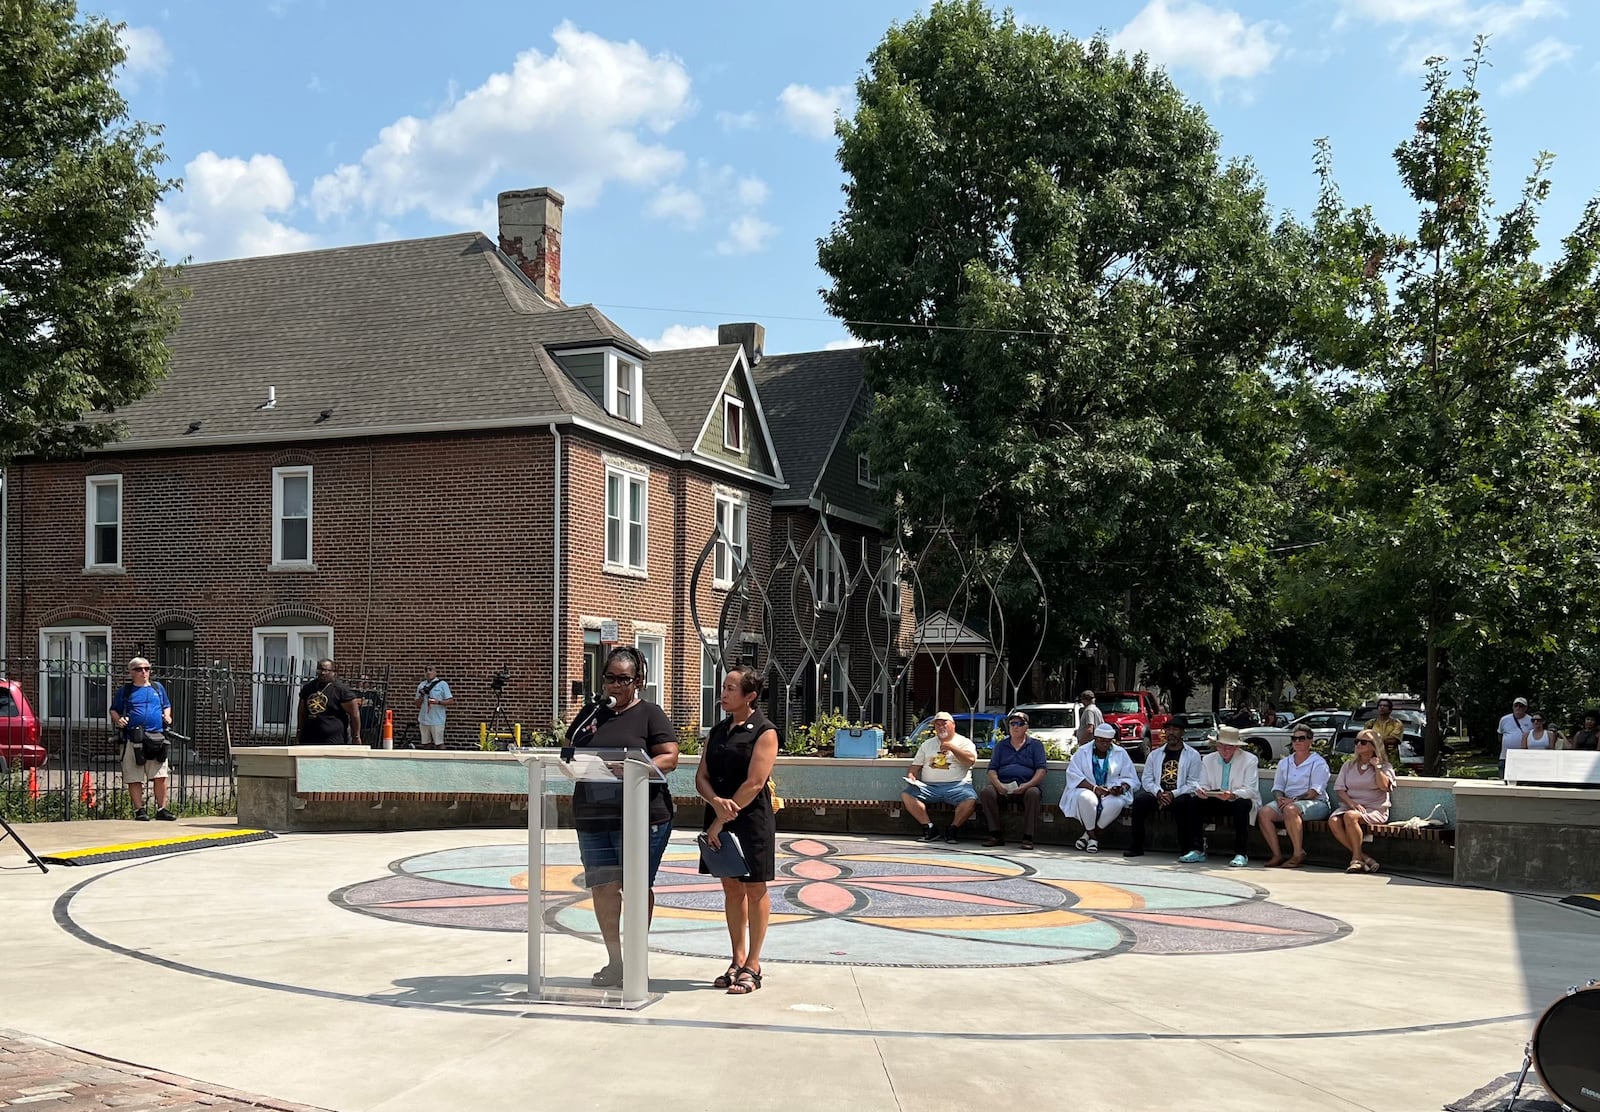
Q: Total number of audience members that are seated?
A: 7